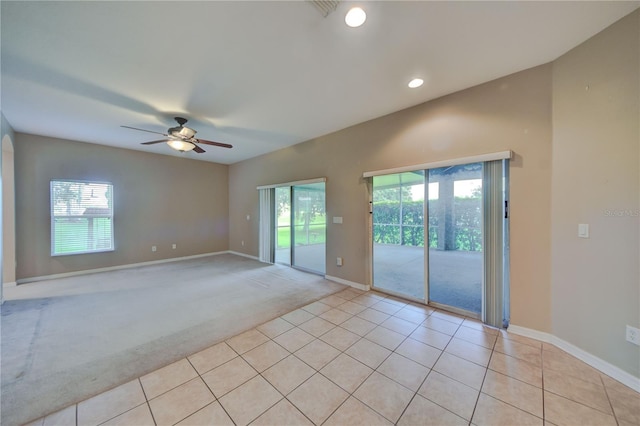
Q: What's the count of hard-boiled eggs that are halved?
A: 0